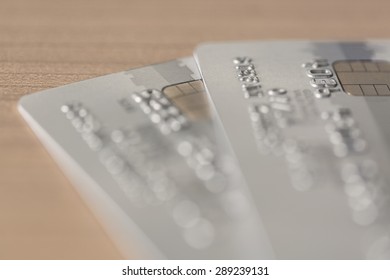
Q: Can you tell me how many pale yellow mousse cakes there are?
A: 0